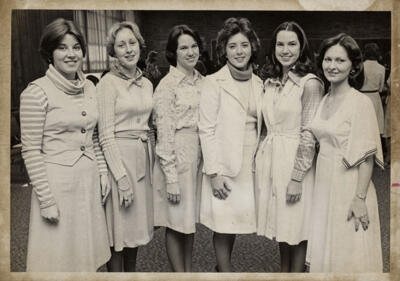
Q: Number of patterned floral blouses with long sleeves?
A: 1